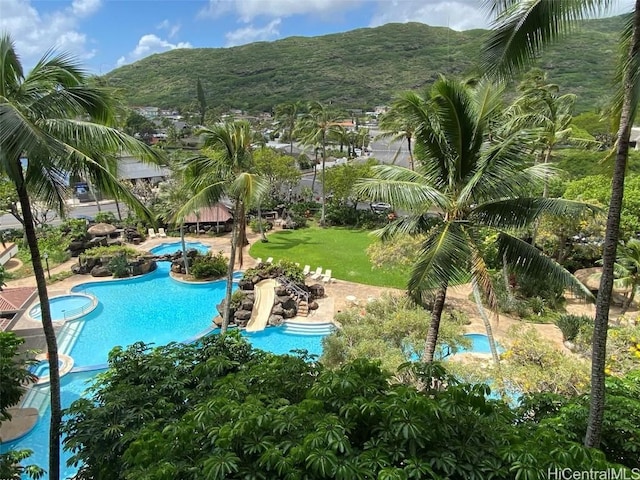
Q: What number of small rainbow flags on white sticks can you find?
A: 0